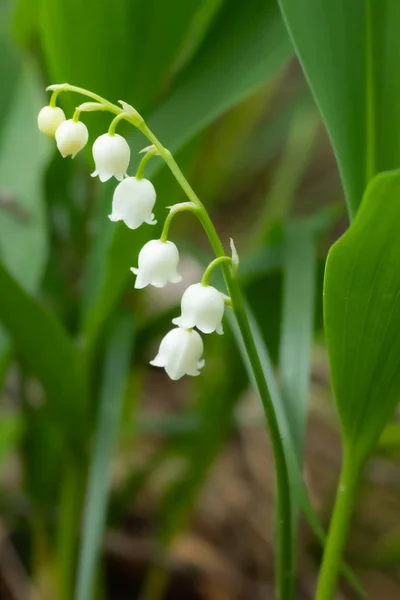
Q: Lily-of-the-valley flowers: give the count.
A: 7